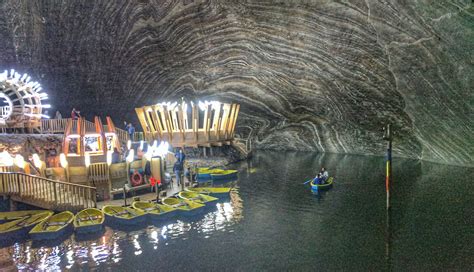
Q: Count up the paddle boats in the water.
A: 12